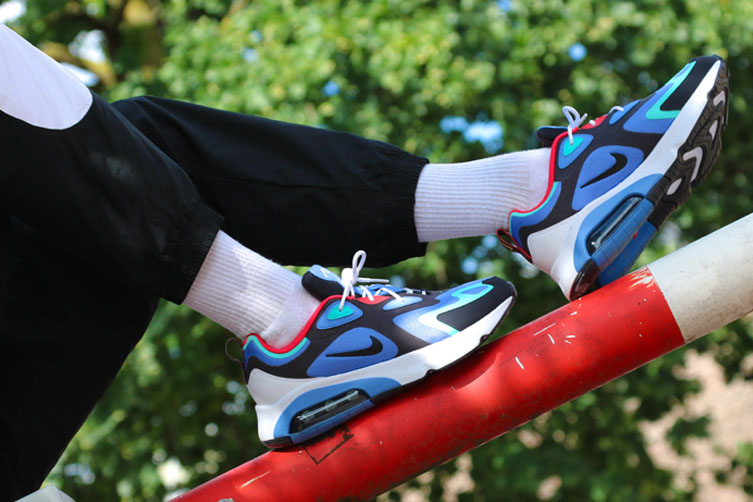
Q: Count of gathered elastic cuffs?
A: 2